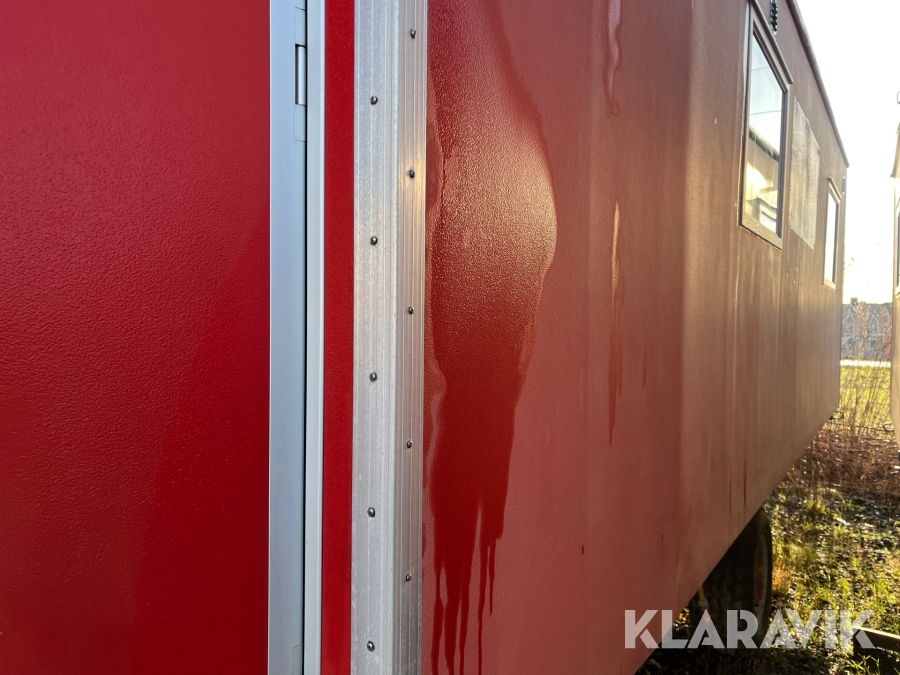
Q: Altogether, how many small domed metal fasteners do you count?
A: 10